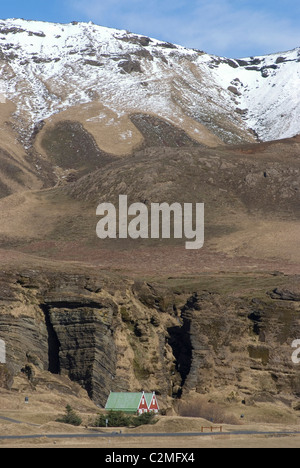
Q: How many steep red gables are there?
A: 2